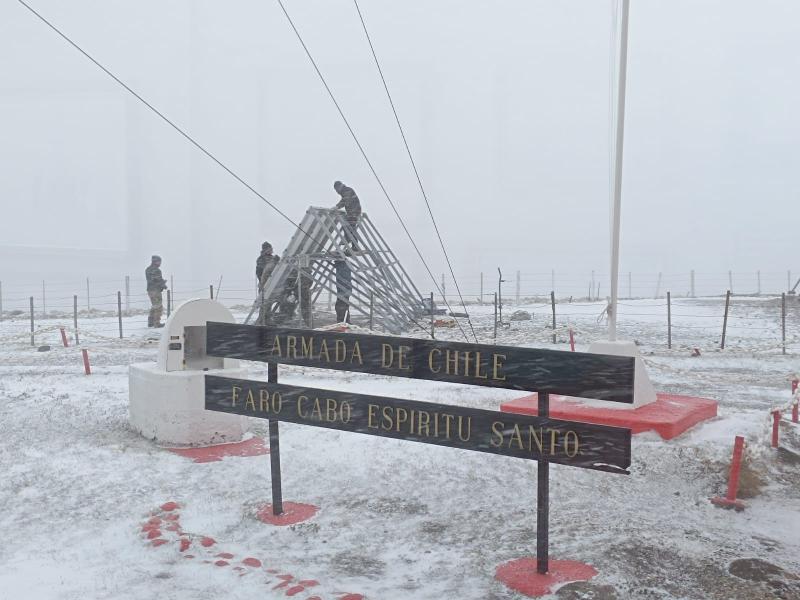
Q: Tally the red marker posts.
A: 6